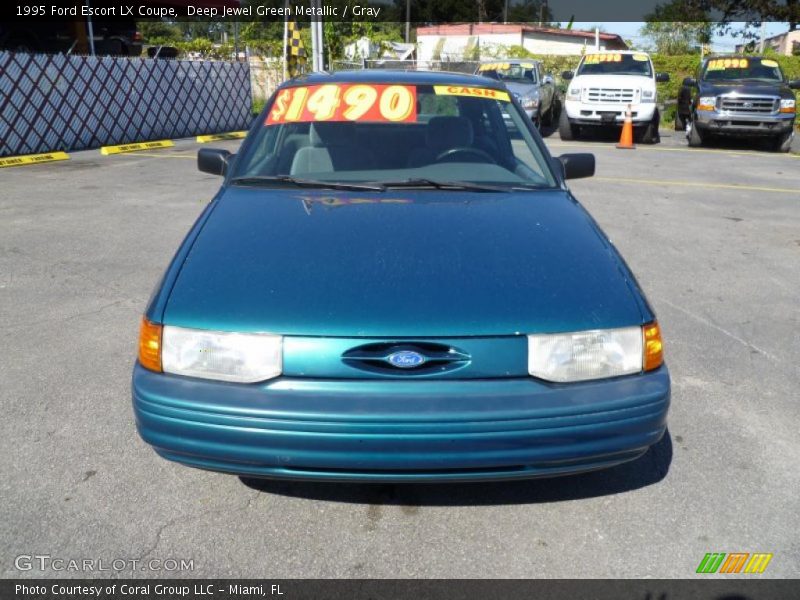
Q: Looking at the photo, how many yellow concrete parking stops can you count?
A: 3